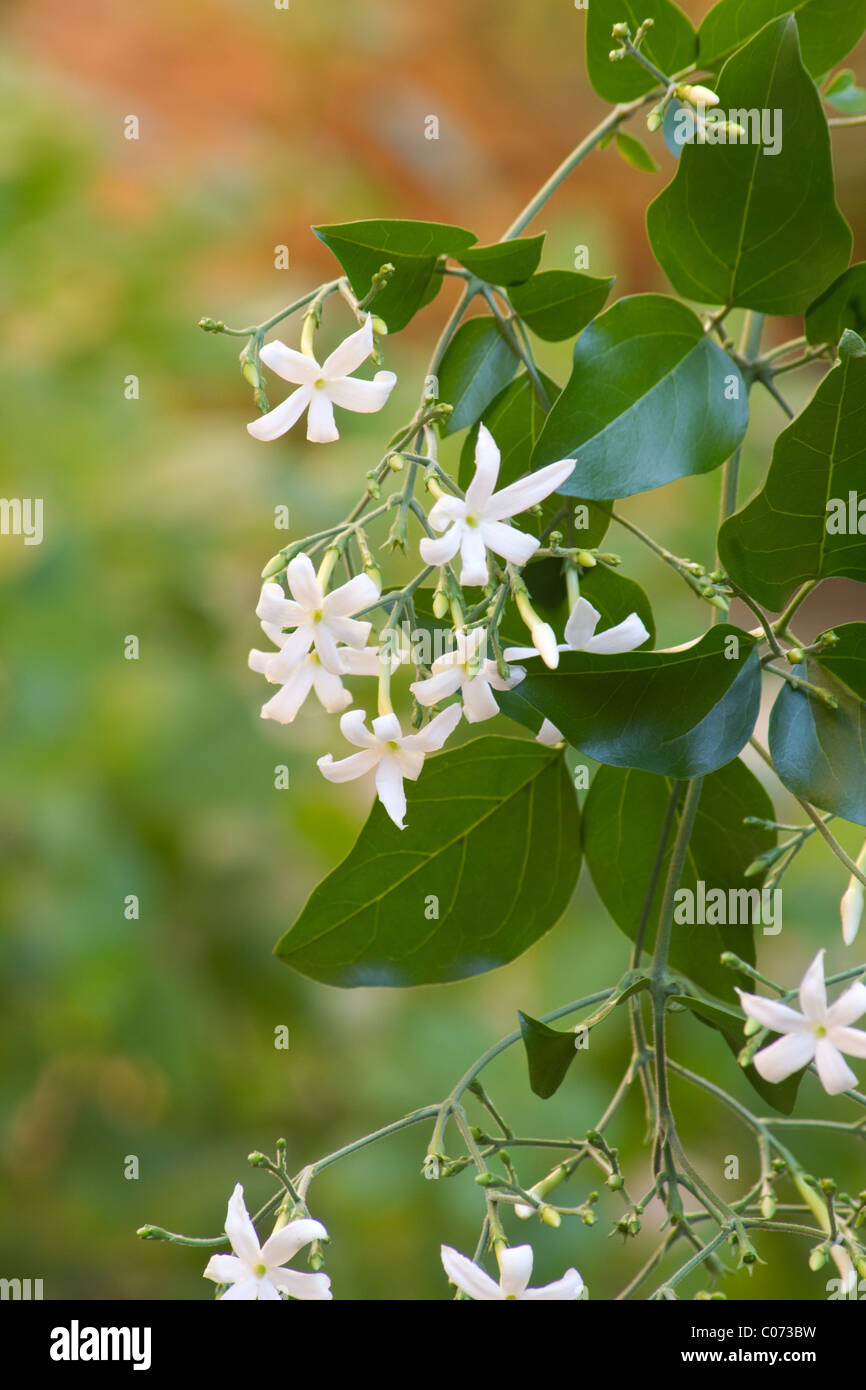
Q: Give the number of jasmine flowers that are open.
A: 10